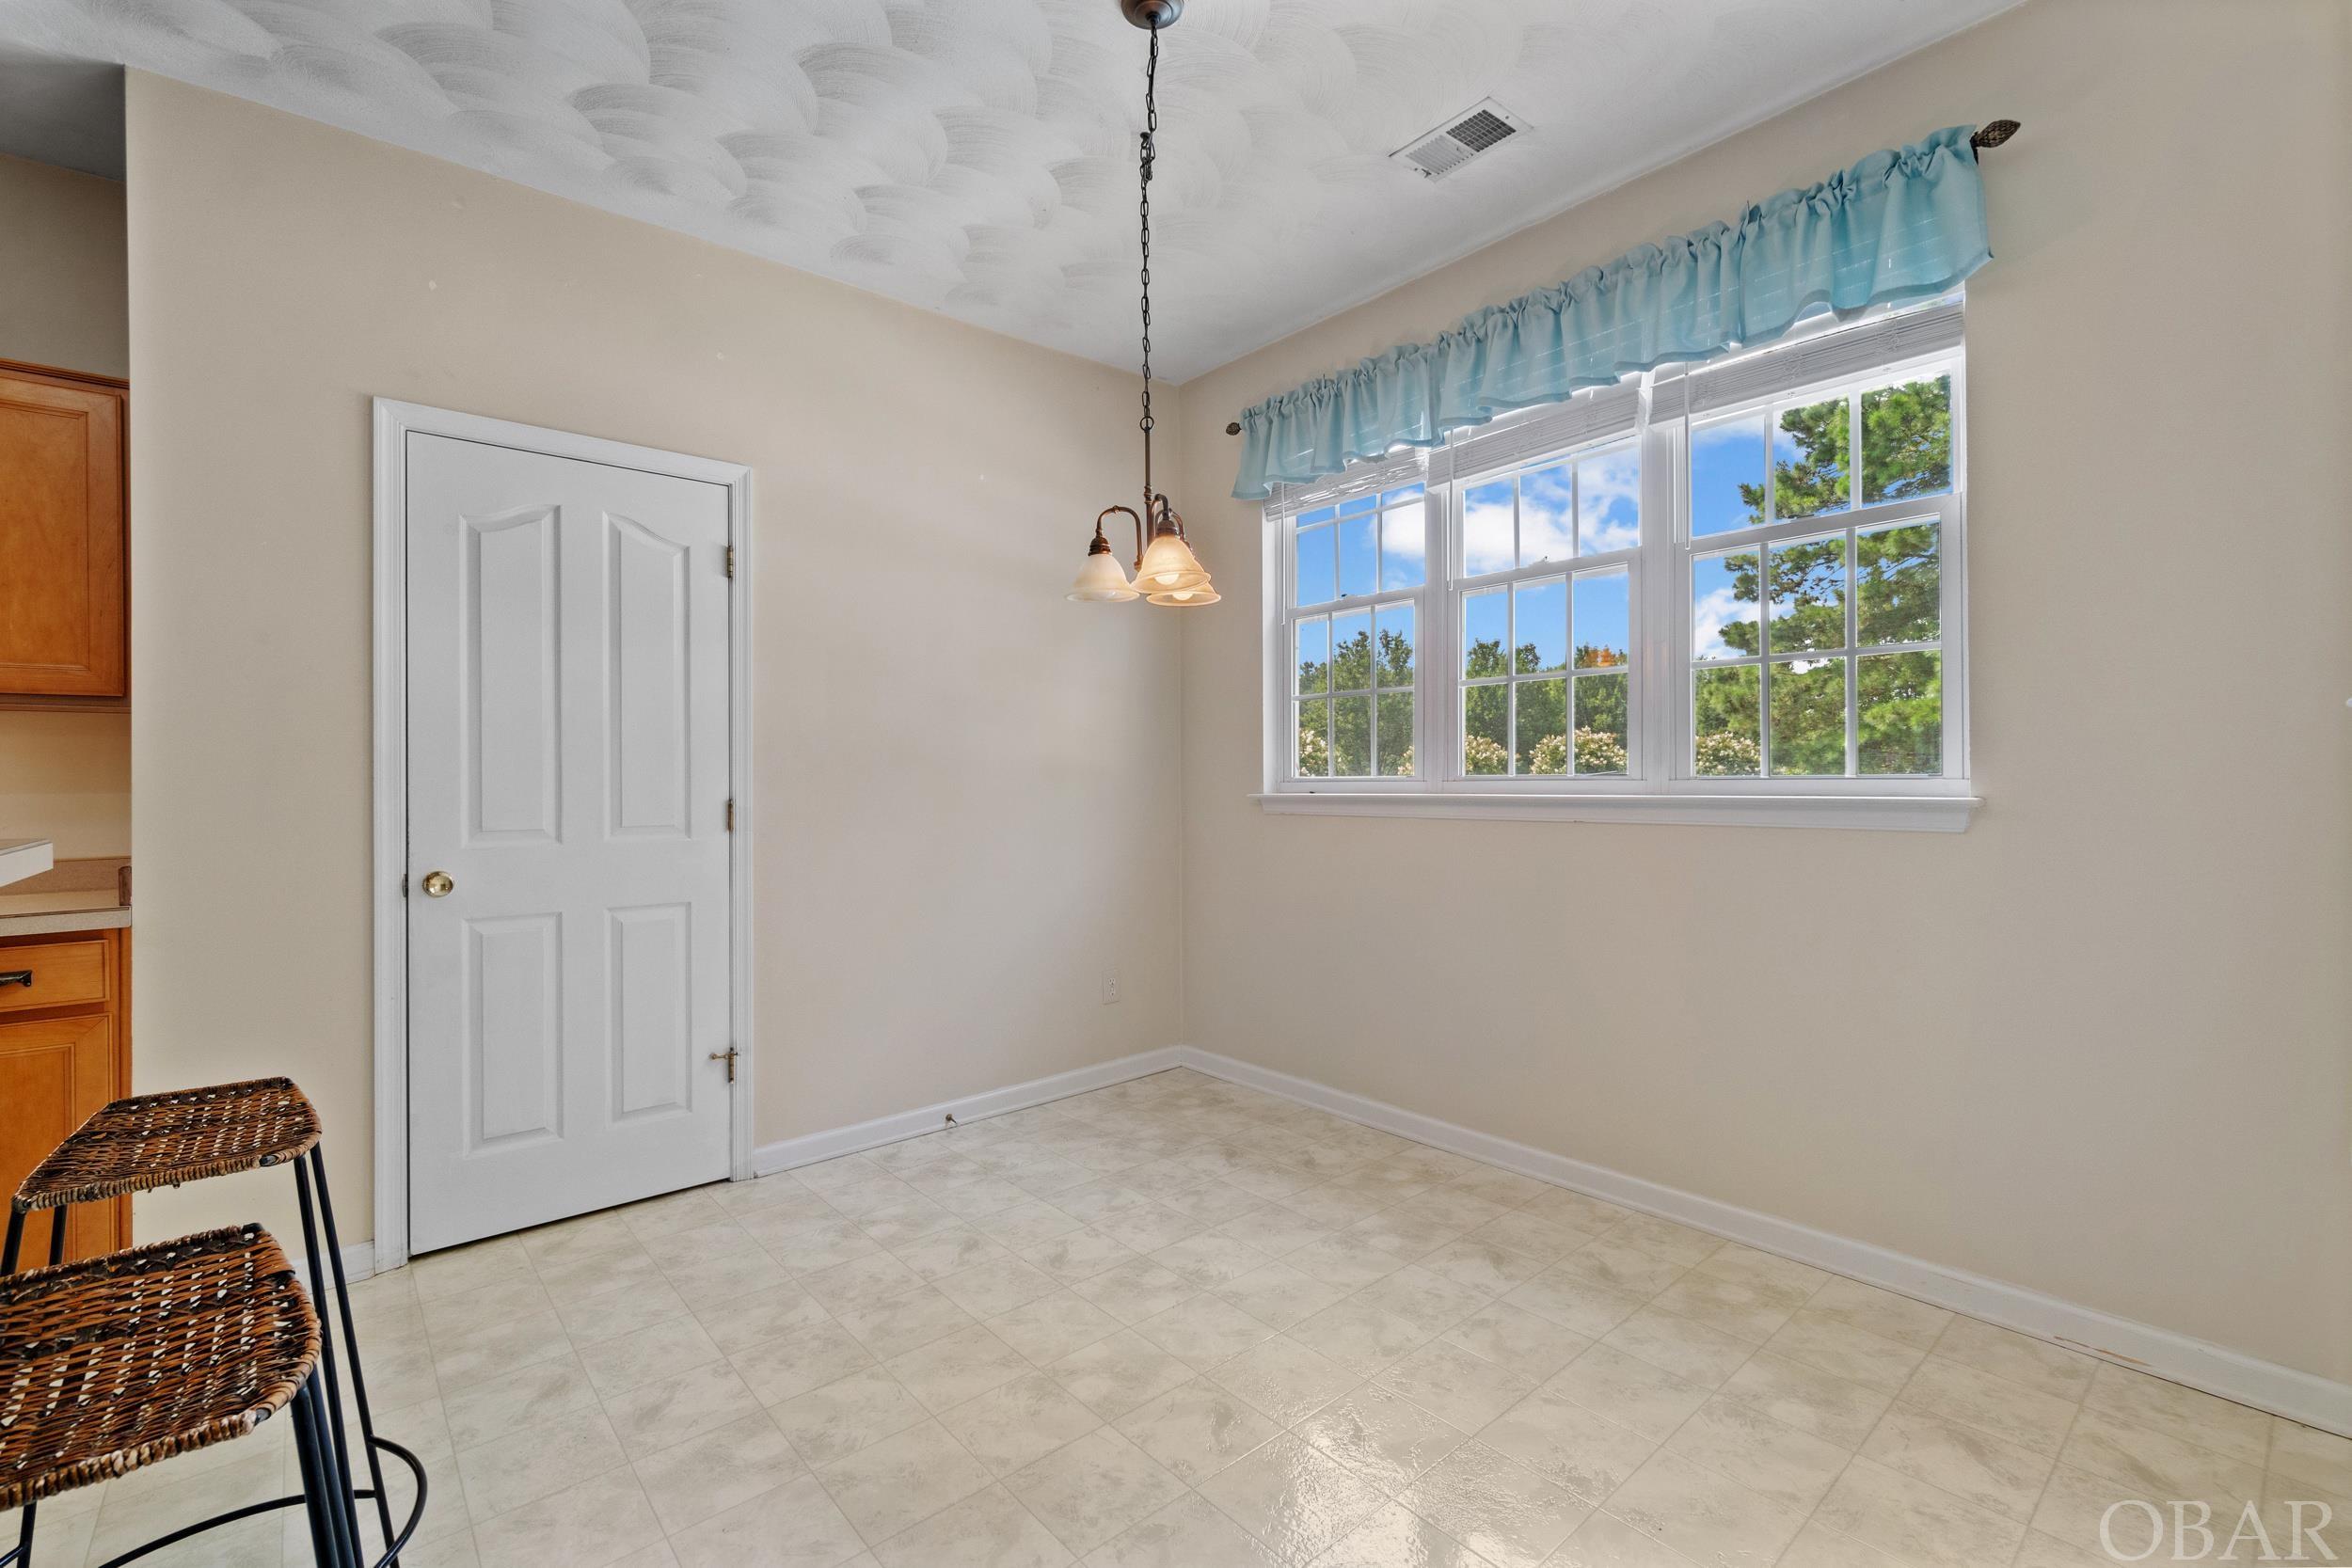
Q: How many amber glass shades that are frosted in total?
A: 3